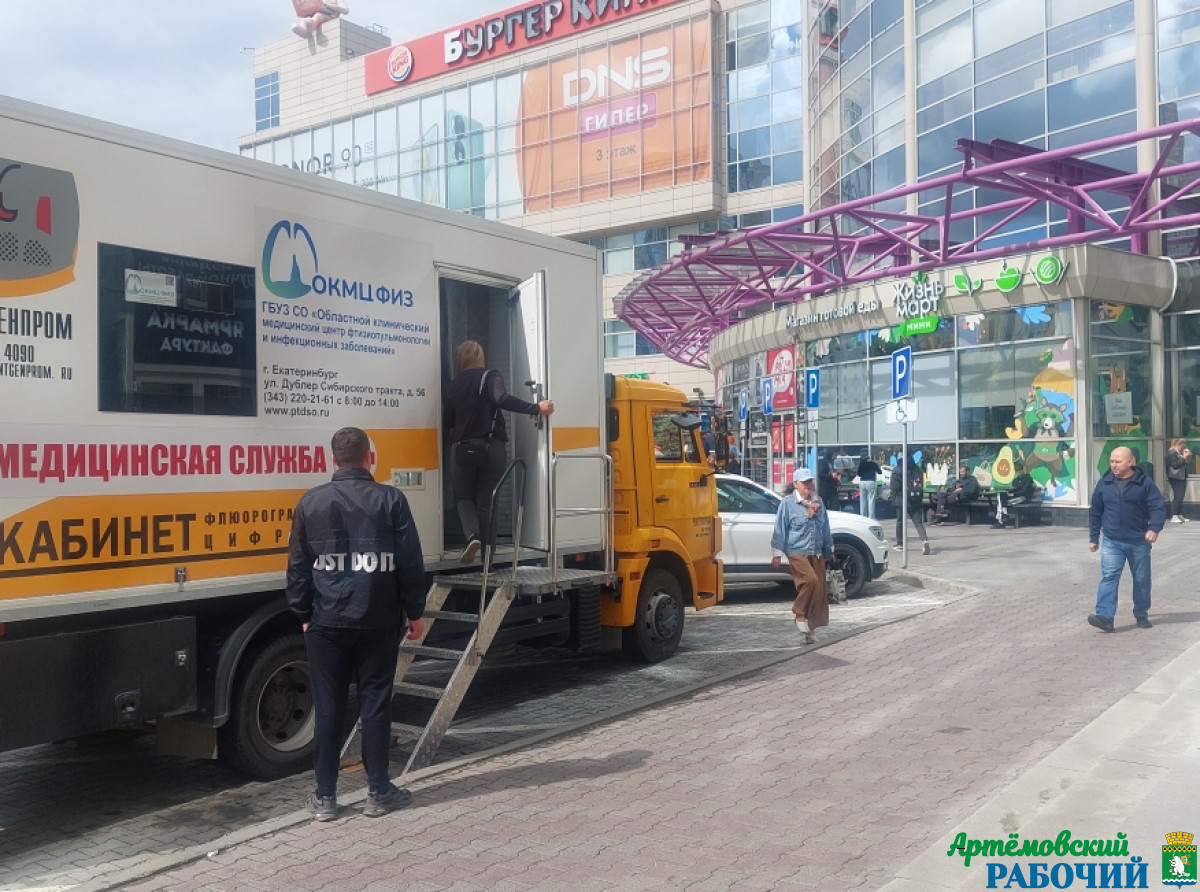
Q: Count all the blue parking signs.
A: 4